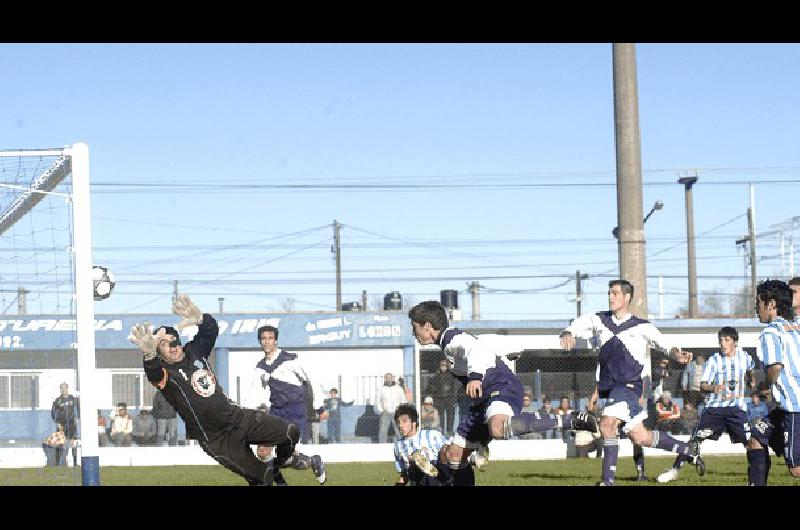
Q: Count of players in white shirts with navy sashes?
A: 3